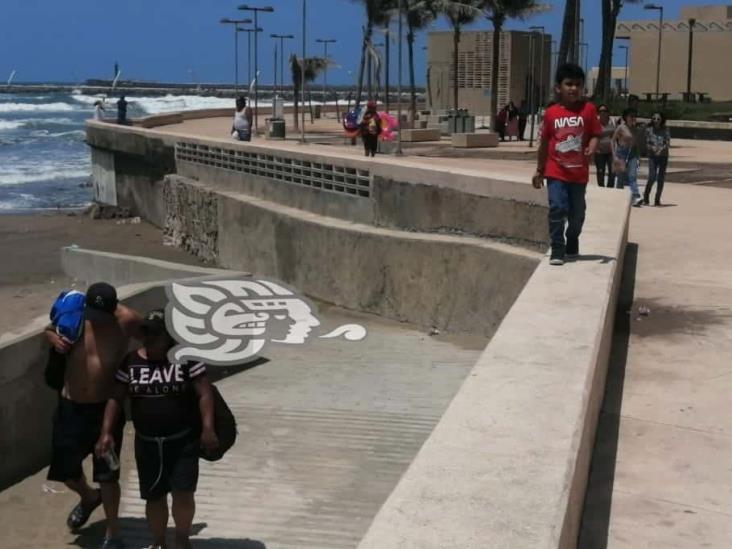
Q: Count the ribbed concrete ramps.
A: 1